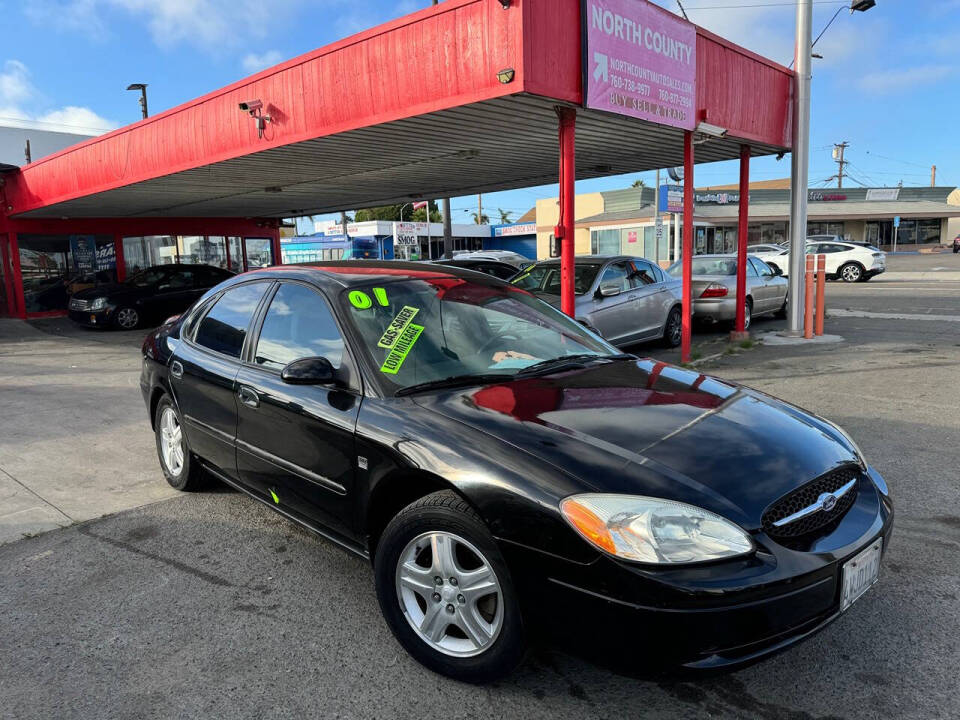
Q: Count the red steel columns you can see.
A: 3